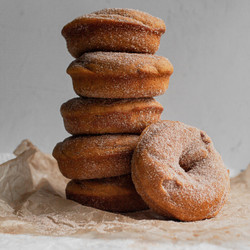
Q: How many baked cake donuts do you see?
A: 6